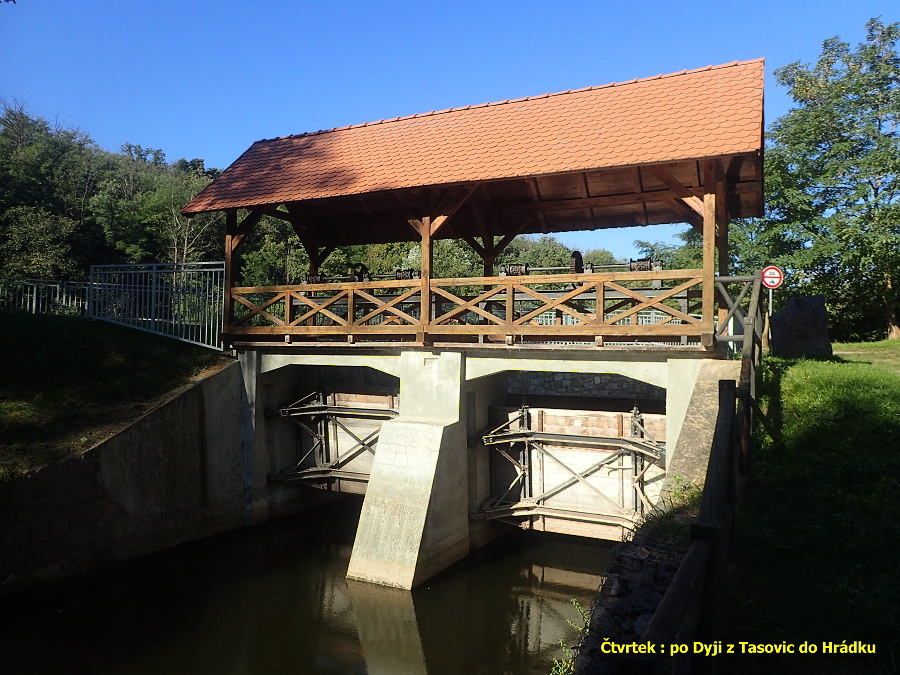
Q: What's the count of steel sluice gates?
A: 2